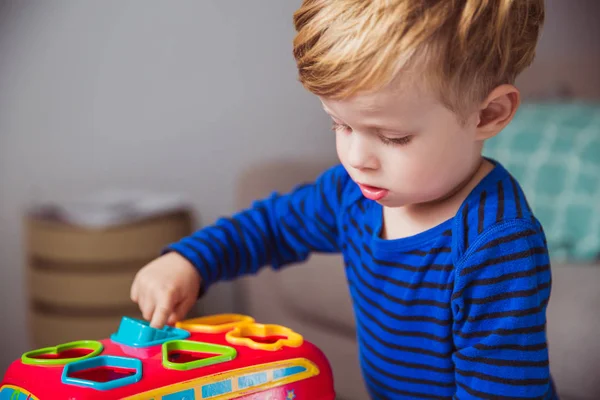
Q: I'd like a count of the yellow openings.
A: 2